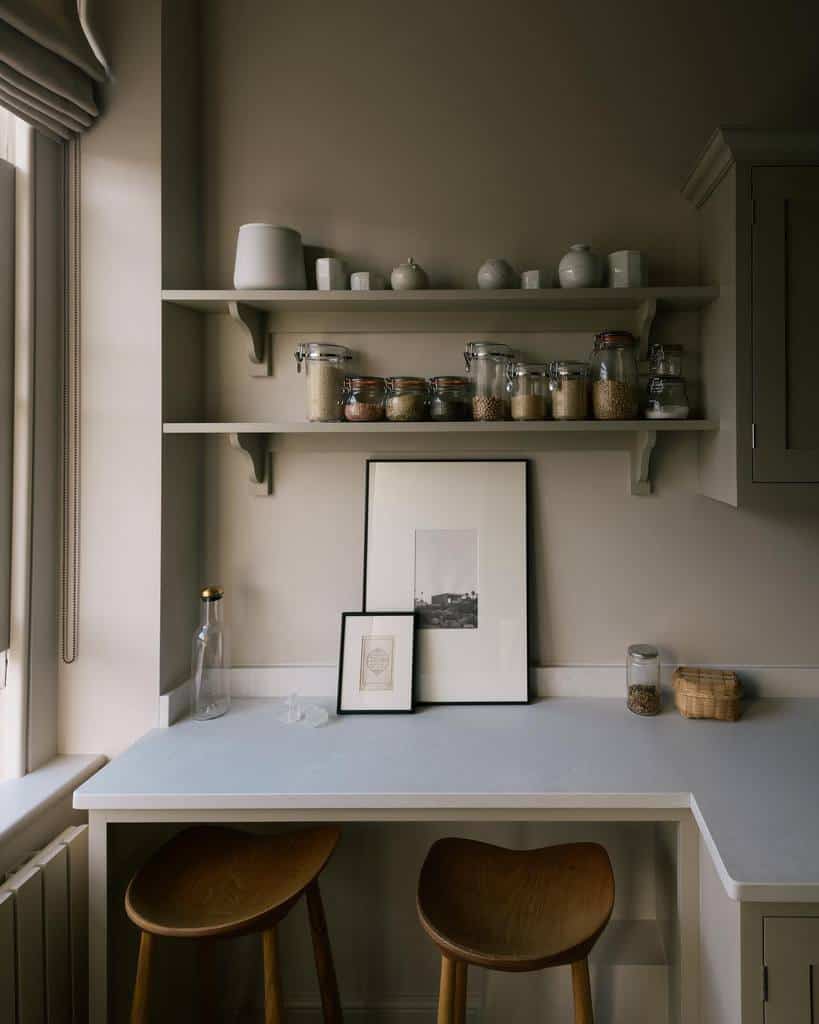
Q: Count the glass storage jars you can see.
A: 11